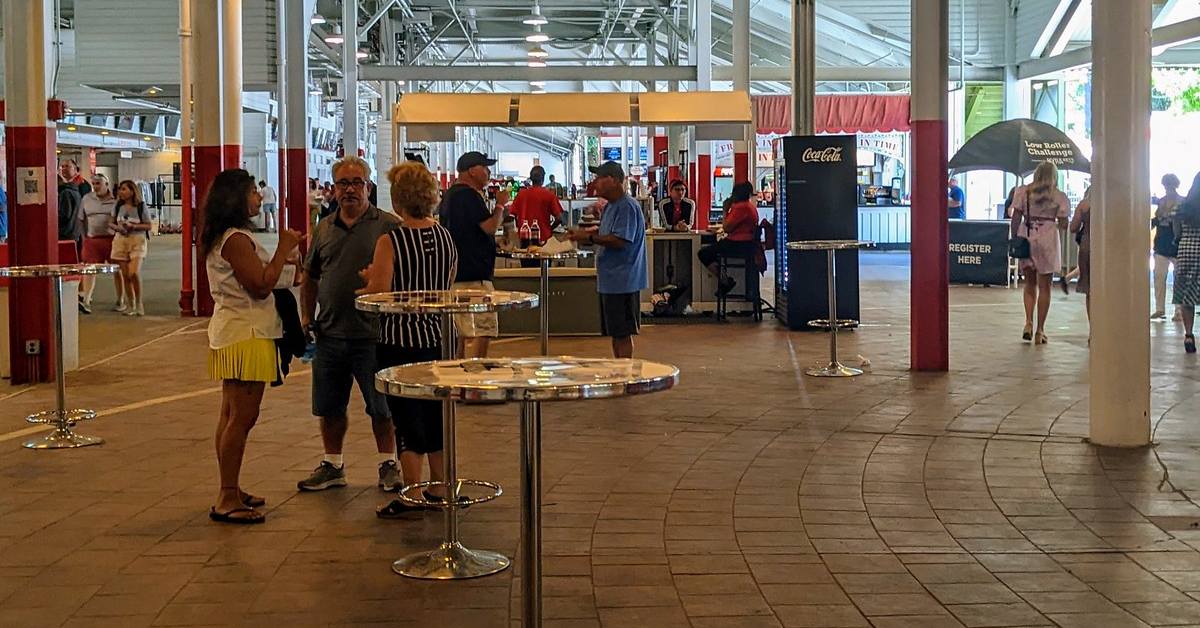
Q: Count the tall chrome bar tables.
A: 5